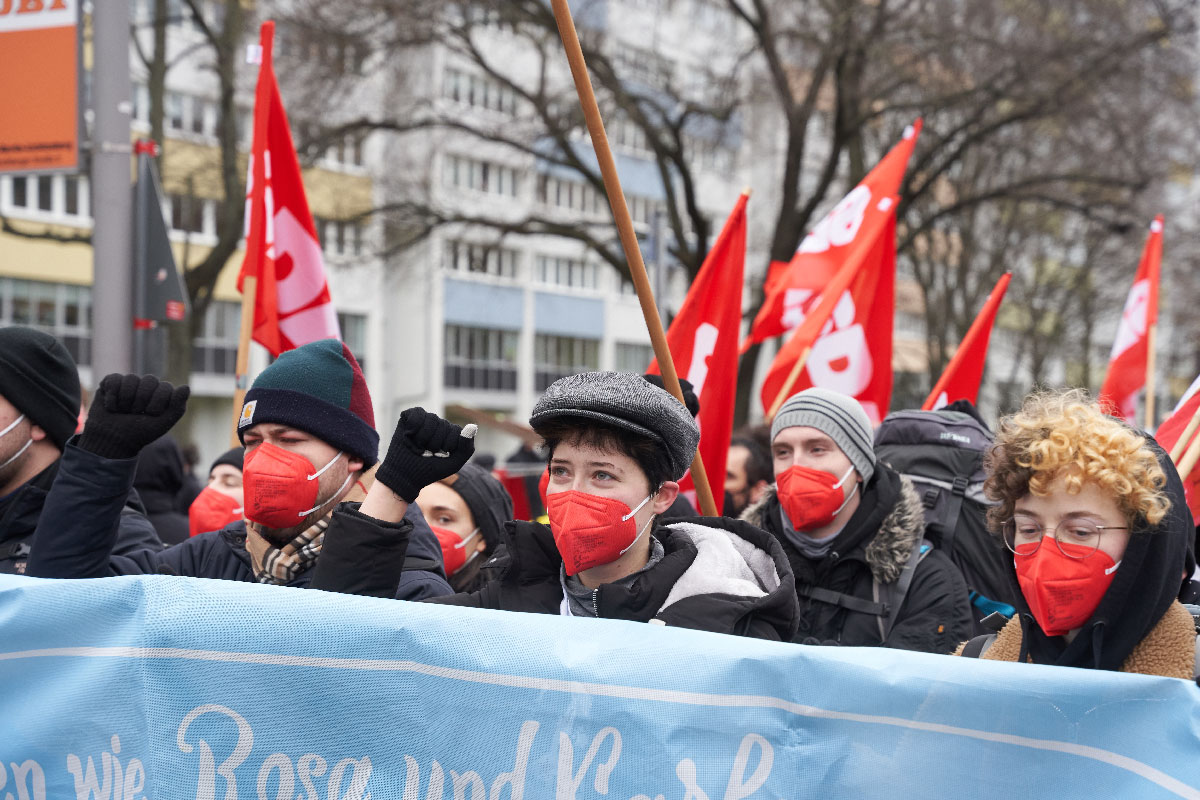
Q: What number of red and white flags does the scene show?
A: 7